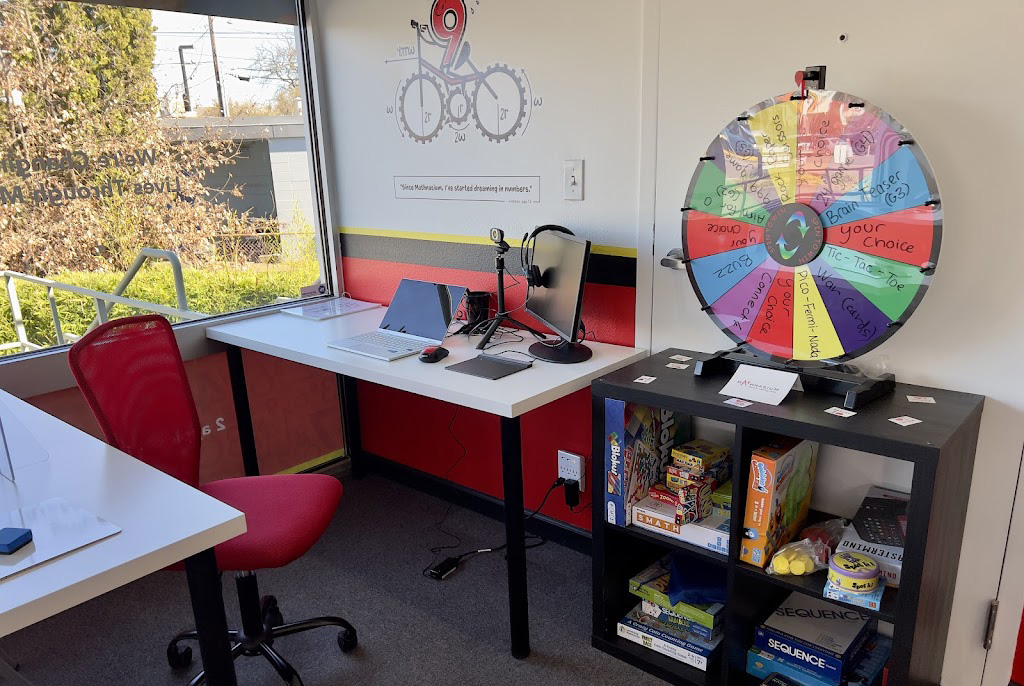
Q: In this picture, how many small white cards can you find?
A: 7